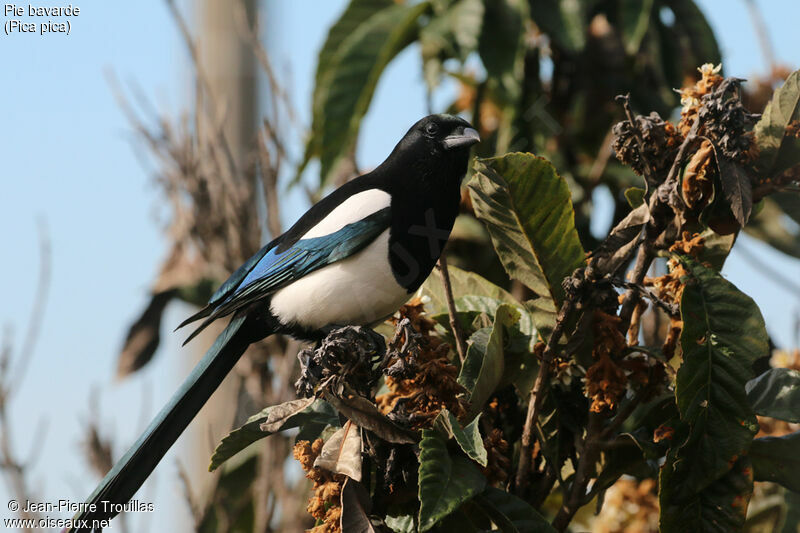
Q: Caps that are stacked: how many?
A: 0